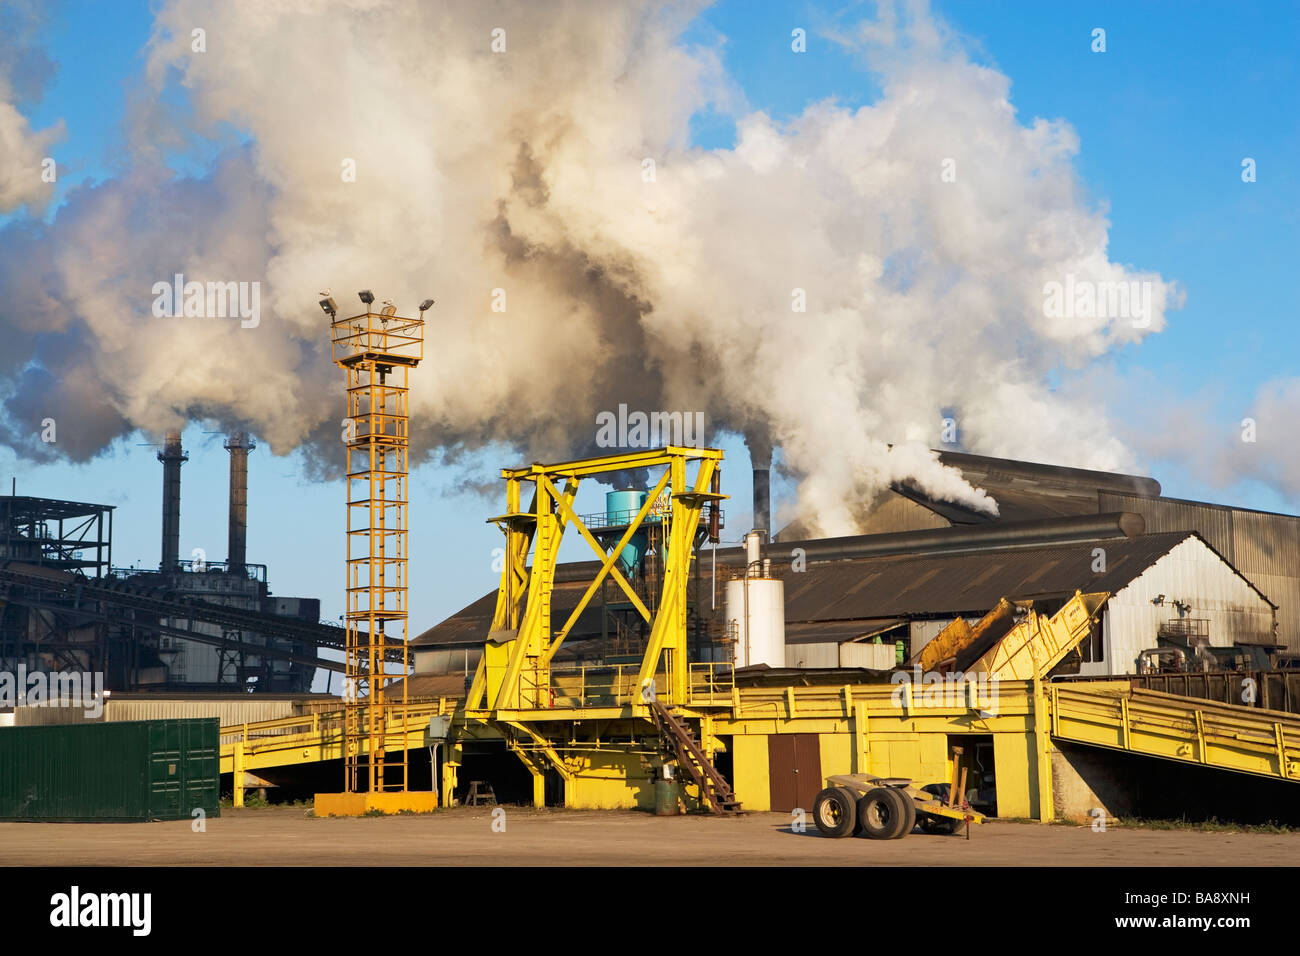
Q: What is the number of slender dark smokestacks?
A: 3